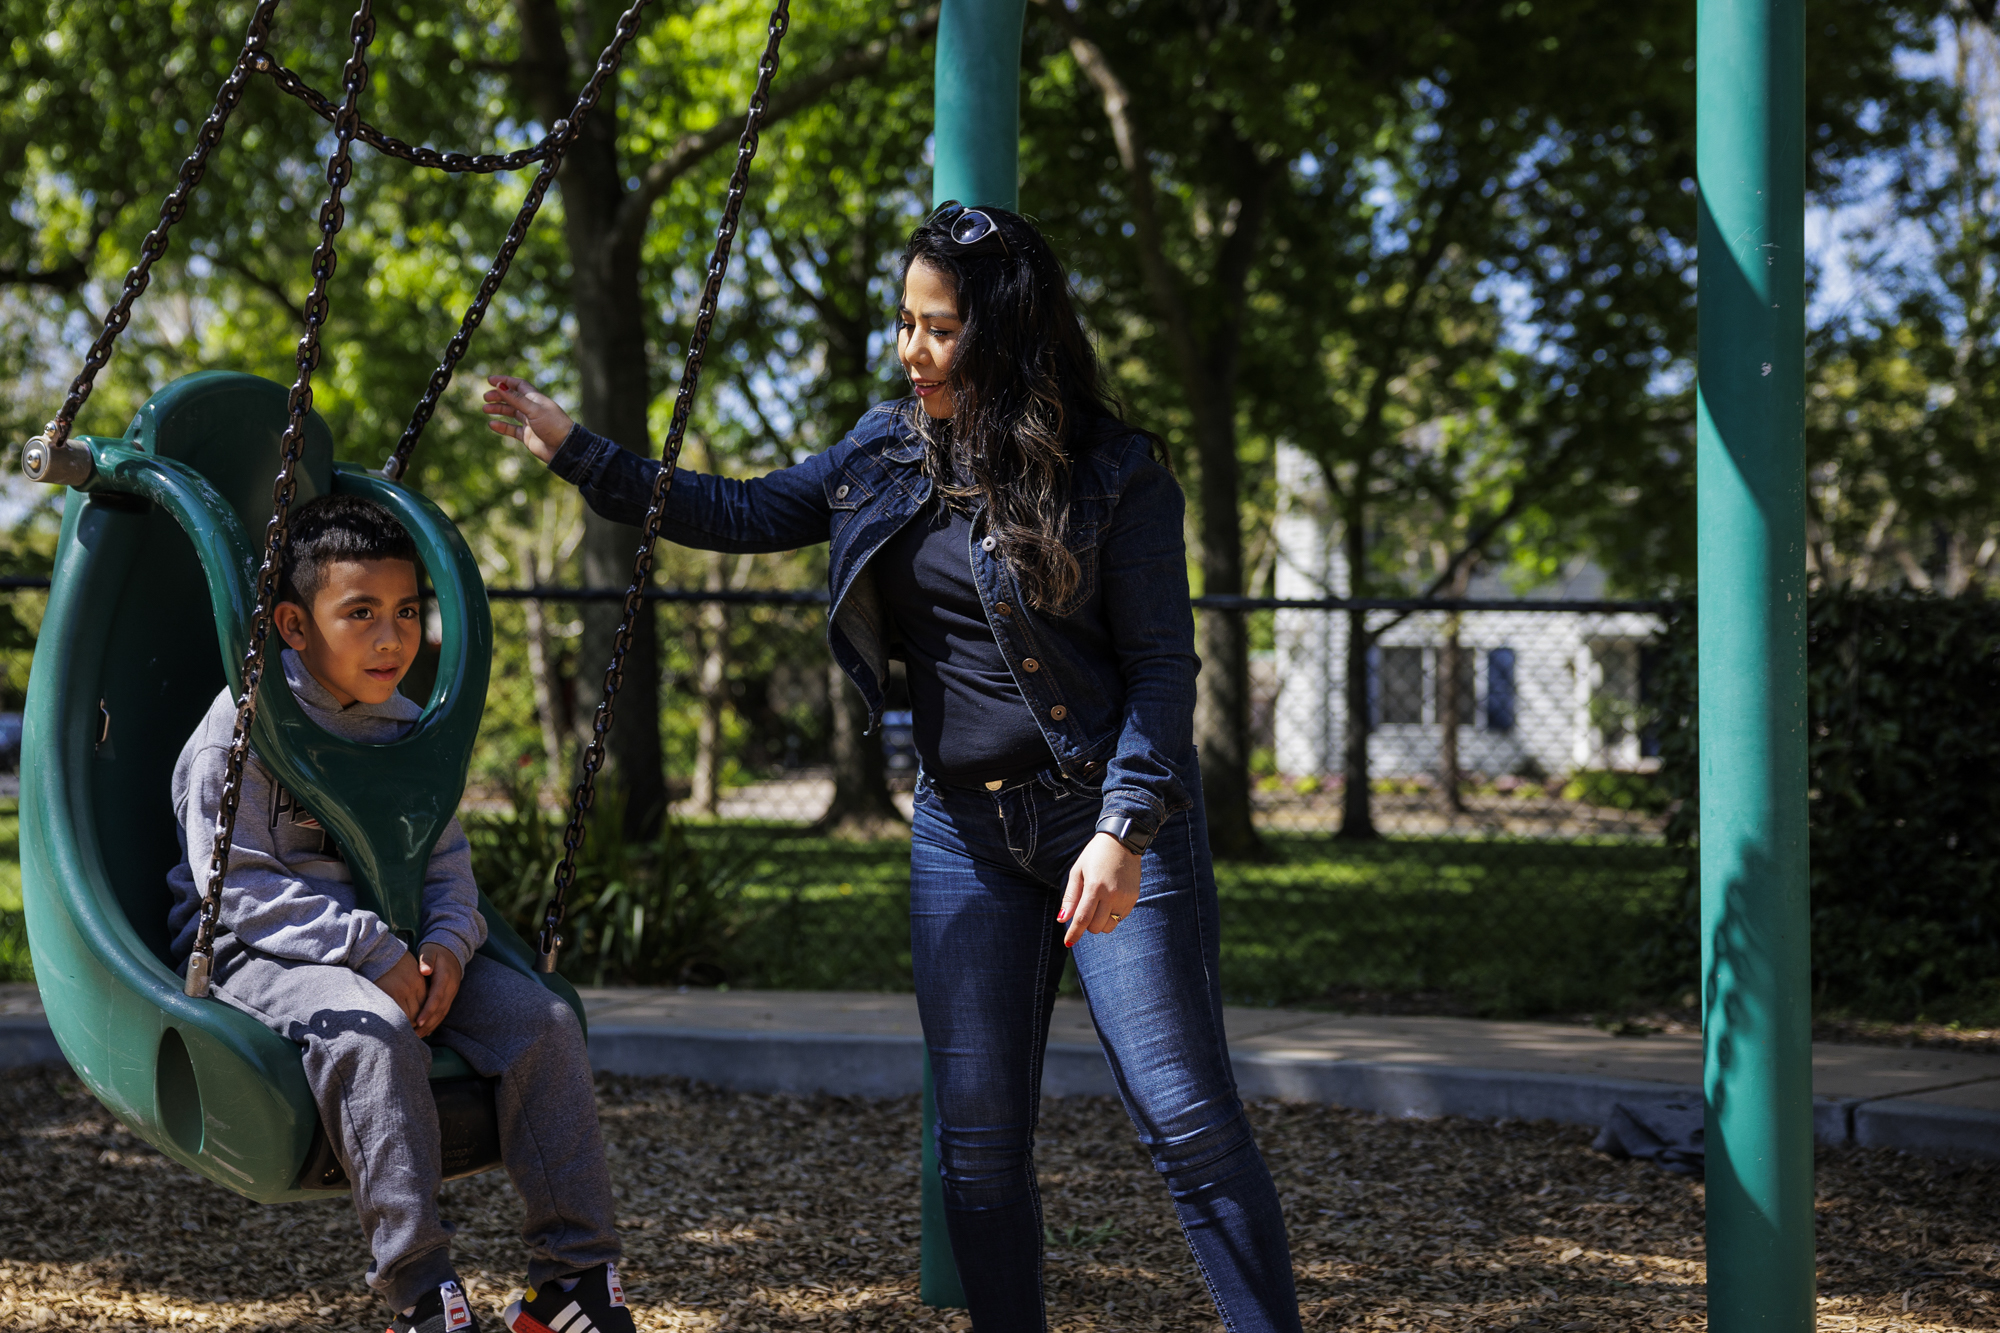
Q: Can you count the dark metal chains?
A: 5